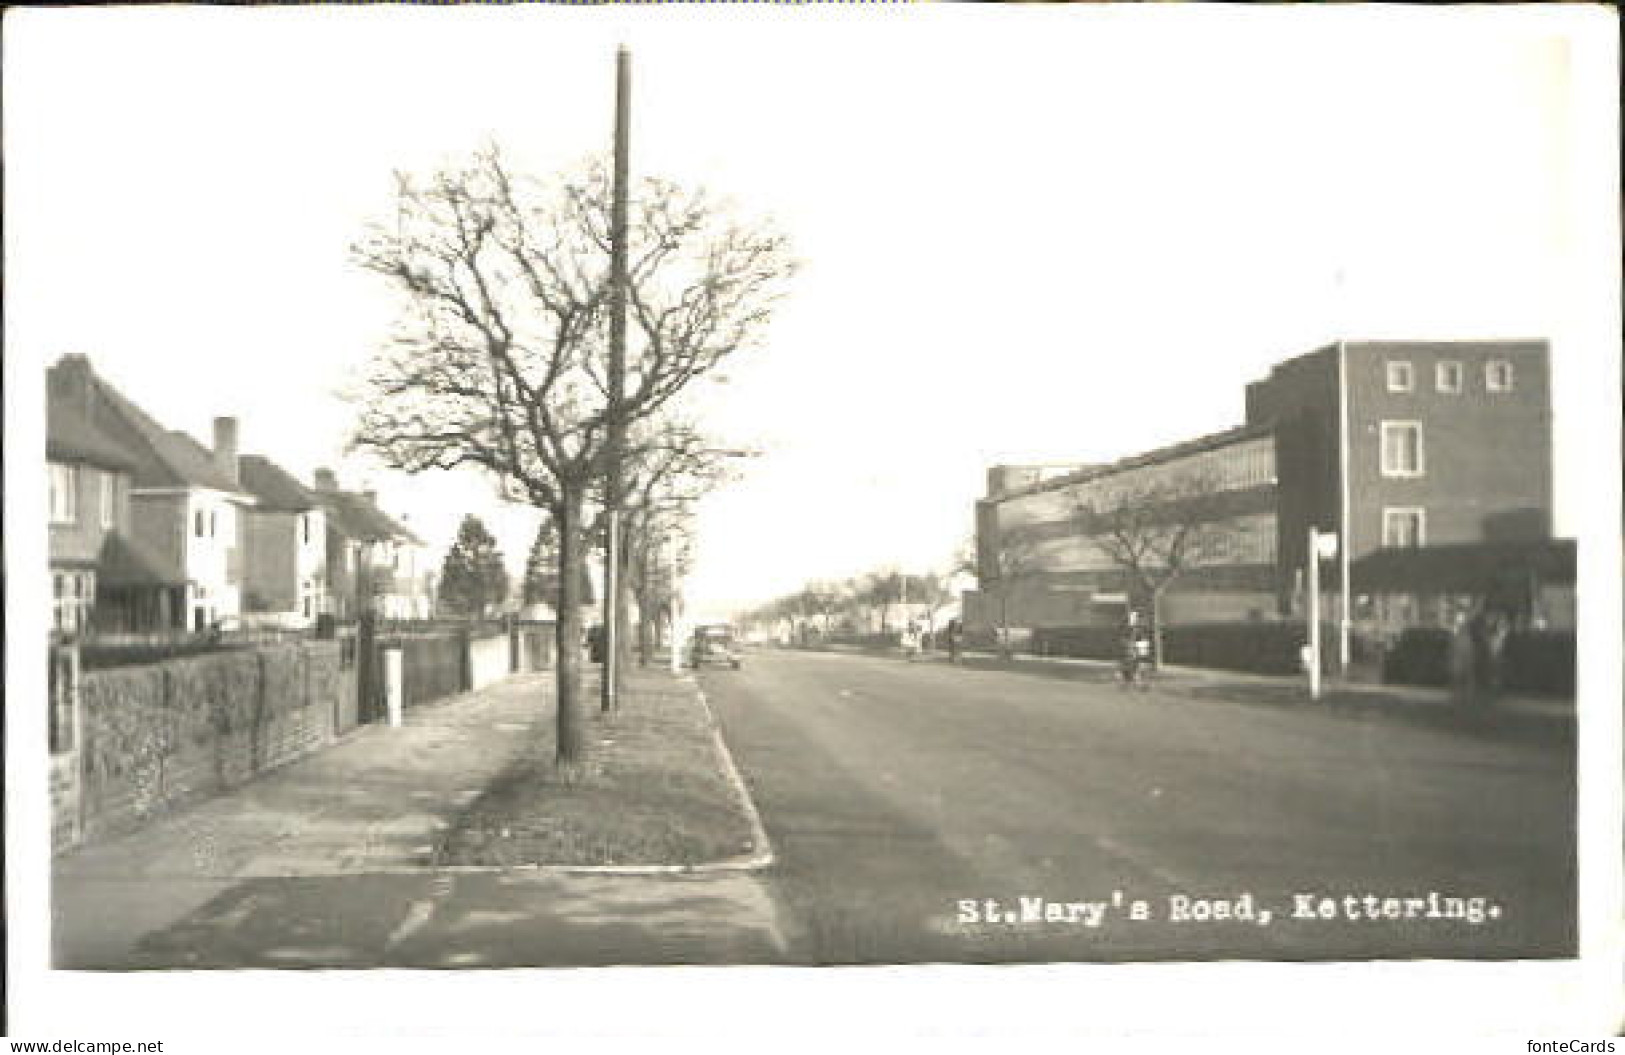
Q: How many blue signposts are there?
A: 0